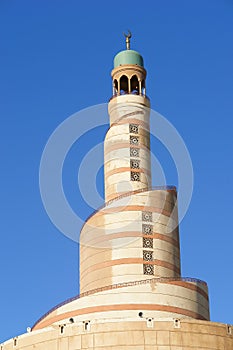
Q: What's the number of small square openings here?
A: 10